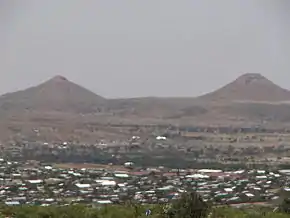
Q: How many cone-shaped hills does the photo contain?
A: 2